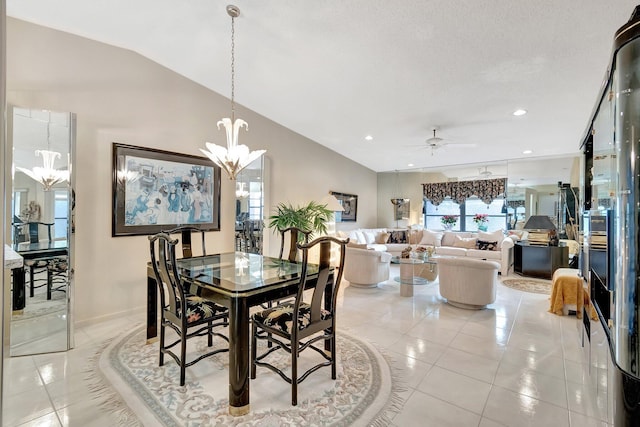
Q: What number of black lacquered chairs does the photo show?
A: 4